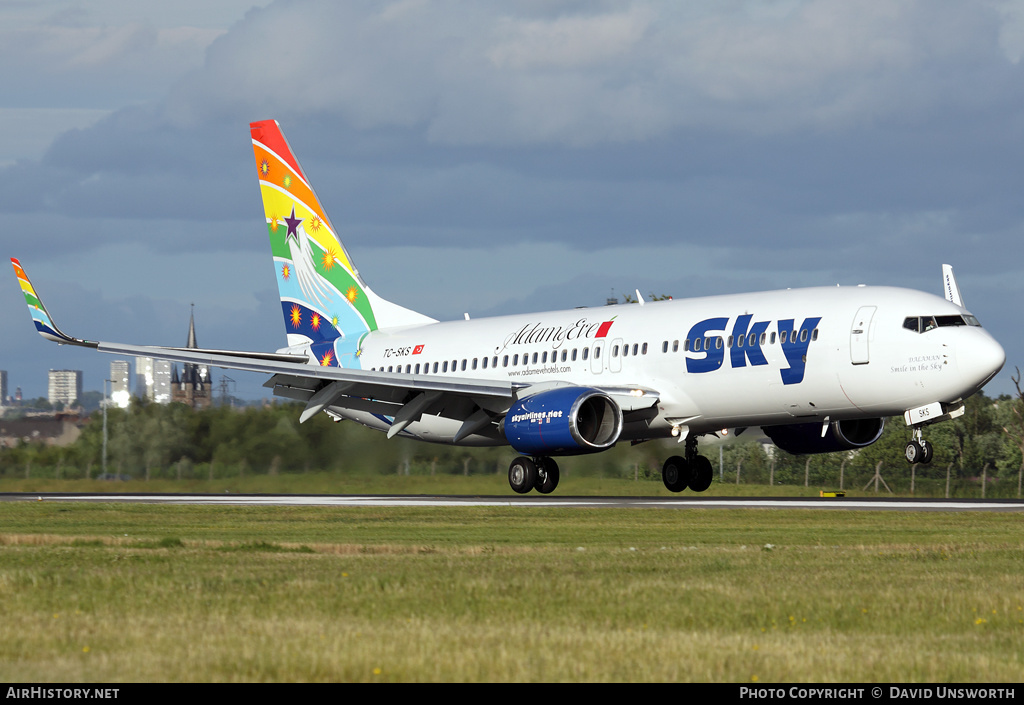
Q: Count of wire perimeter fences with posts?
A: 1